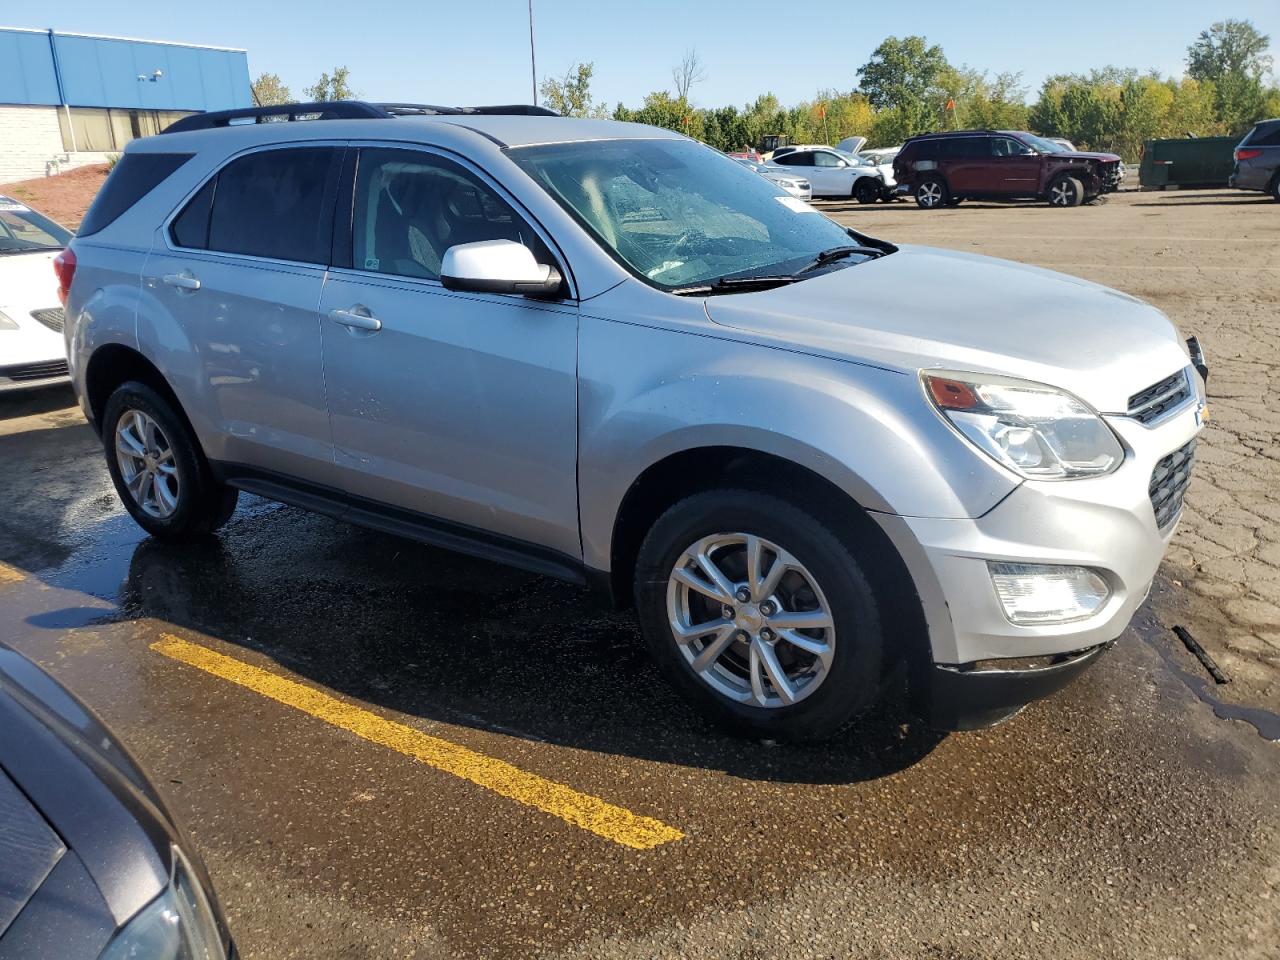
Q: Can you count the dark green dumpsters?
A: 1